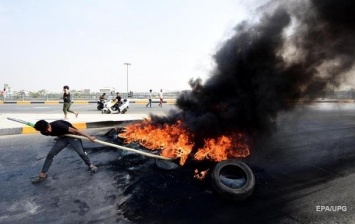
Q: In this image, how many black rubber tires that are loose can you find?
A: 1